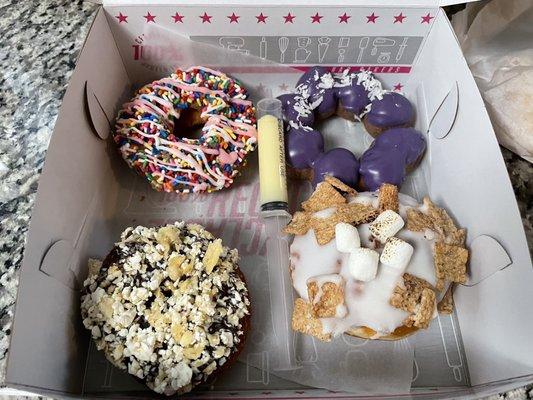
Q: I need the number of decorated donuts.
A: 4